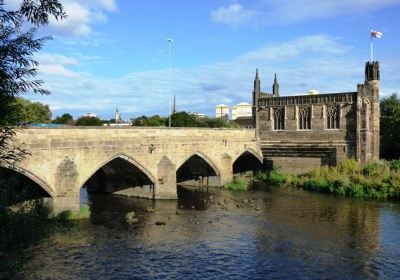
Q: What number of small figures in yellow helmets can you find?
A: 0